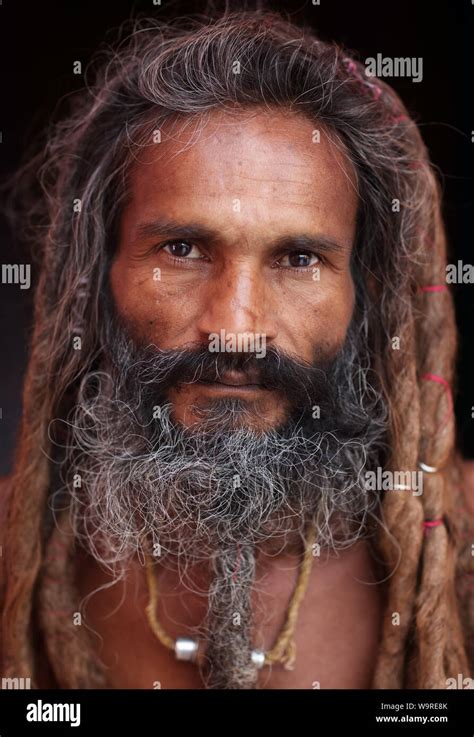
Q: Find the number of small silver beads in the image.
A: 2